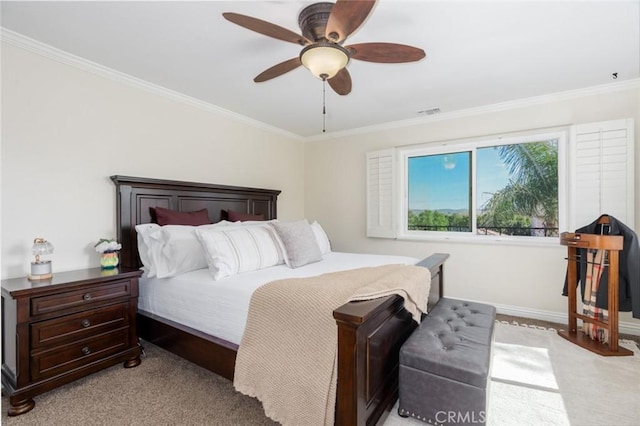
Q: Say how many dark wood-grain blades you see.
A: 5